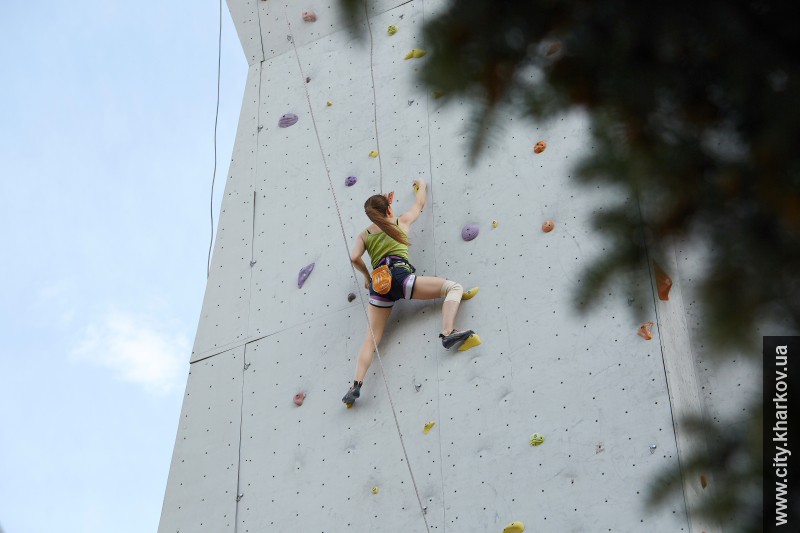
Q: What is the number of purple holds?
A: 4